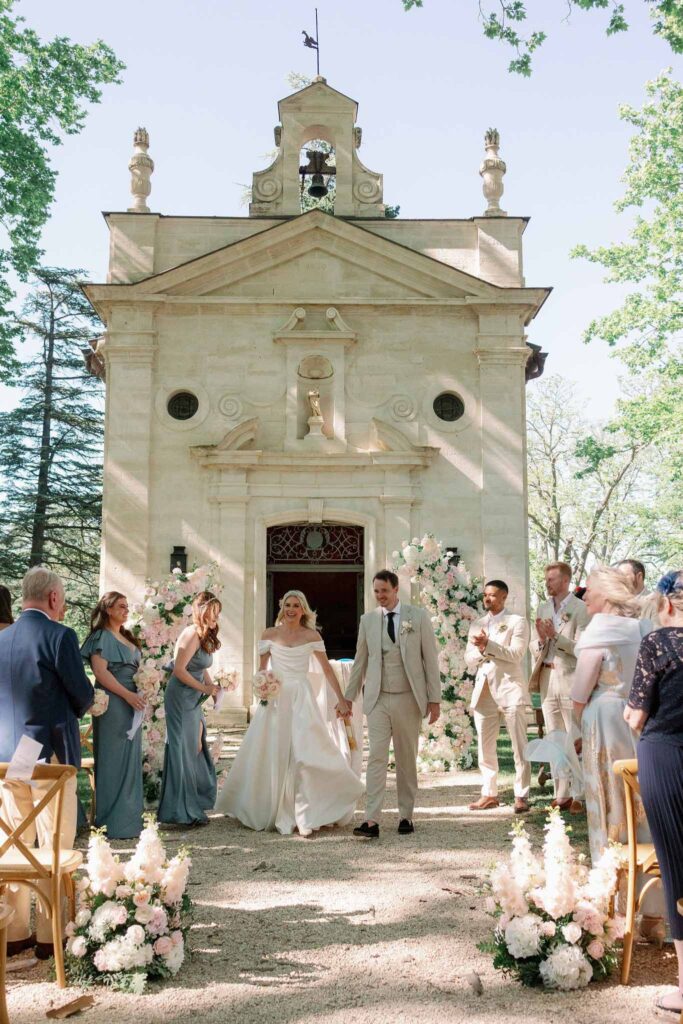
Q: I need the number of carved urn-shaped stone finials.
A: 2